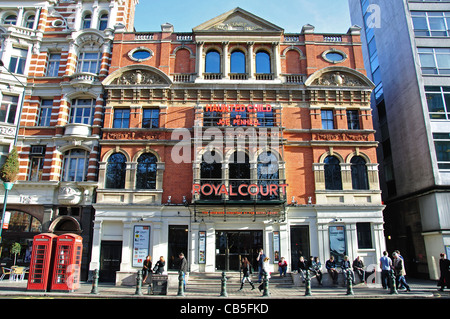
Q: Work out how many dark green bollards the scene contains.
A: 8